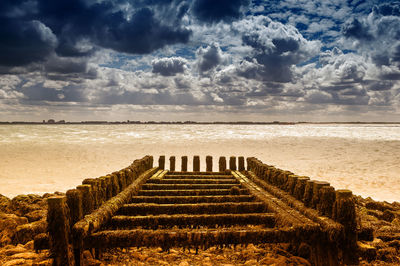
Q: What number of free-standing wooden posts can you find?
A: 8